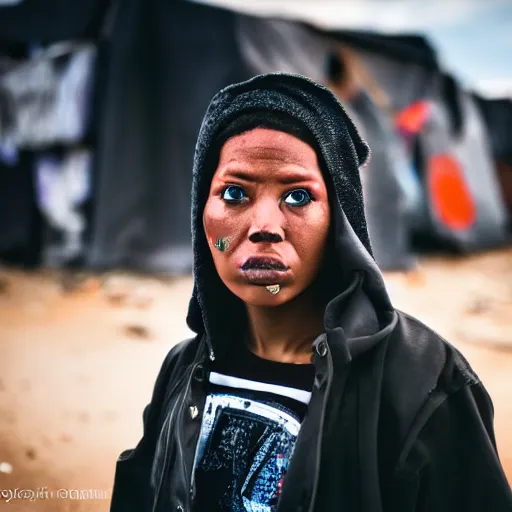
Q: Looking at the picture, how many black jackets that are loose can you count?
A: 1